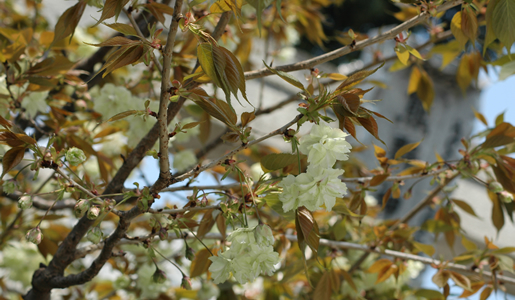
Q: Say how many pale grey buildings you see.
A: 1